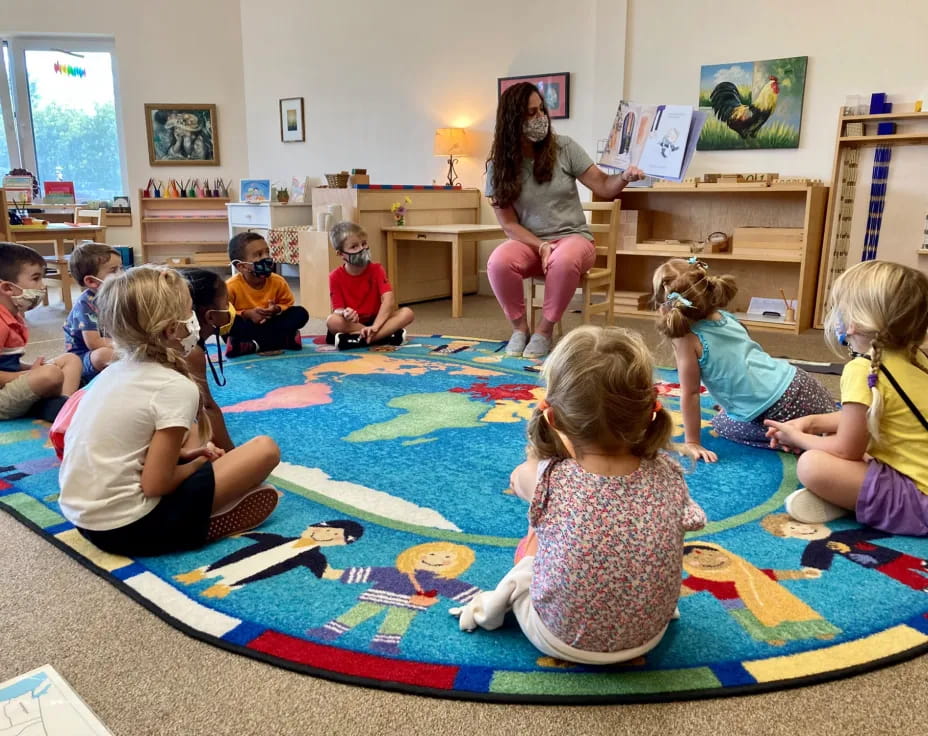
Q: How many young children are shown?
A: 9